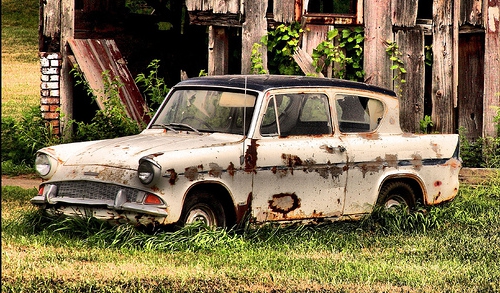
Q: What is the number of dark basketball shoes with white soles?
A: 0